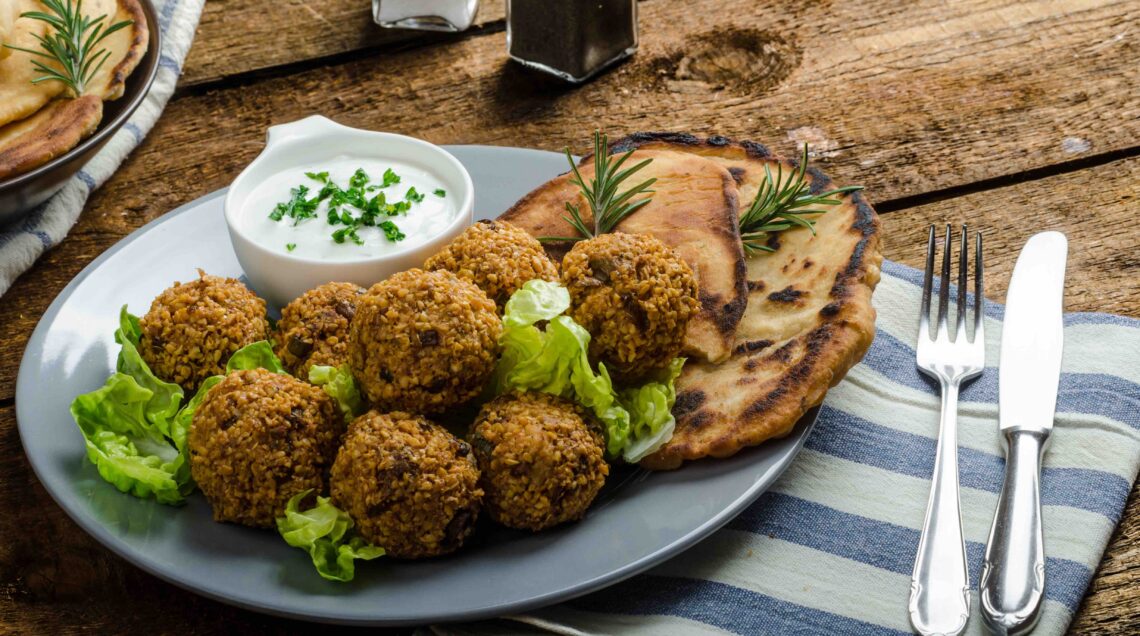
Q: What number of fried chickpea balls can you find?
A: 8